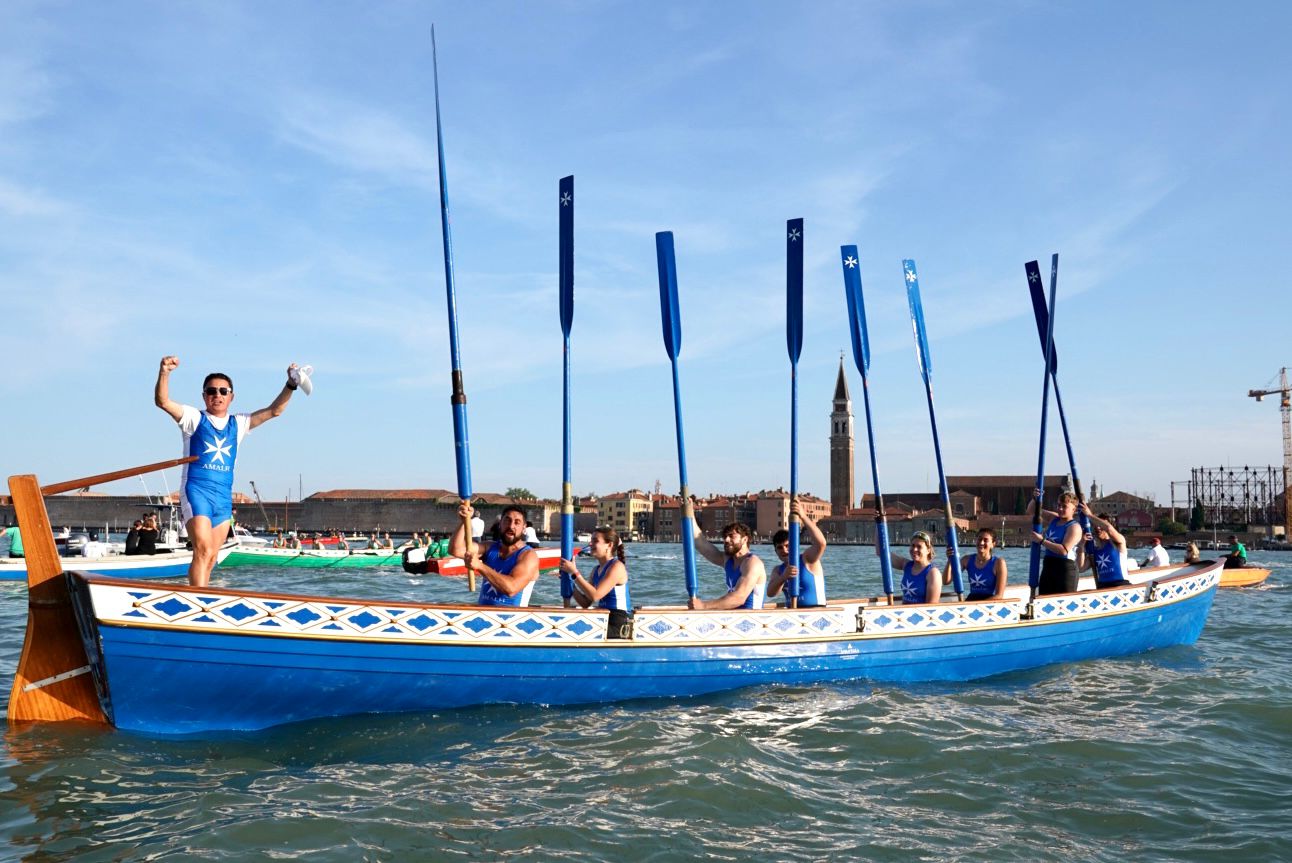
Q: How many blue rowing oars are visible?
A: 8